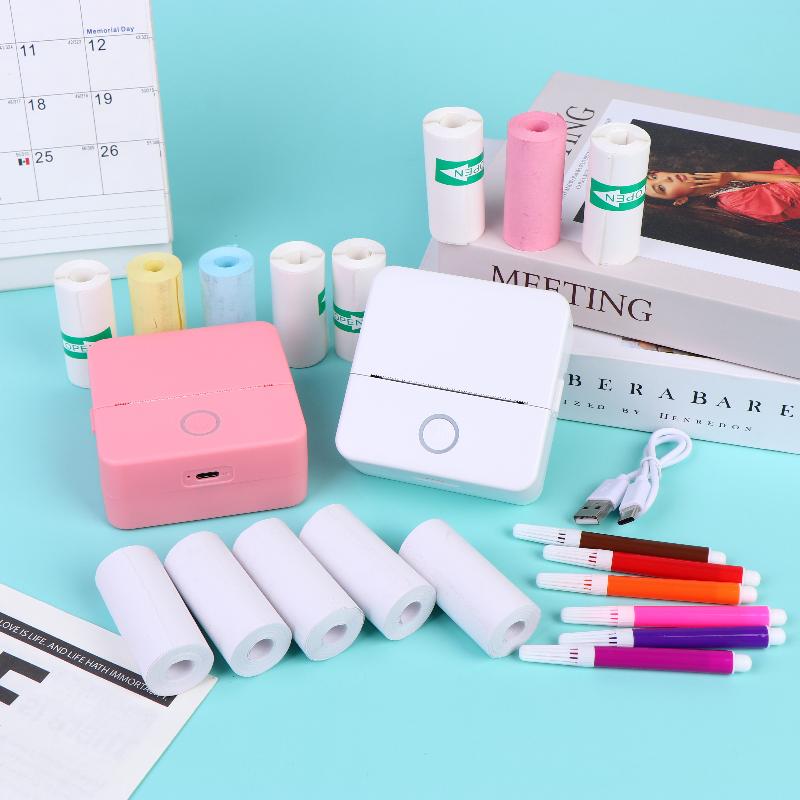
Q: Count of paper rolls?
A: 13